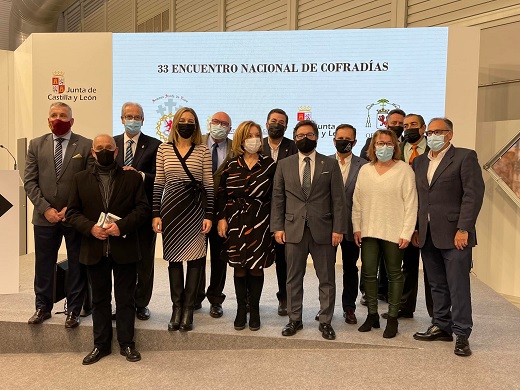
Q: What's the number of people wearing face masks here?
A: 13